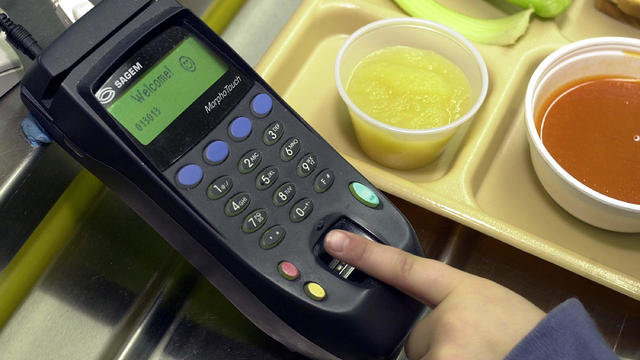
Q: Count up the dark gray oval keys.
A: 12